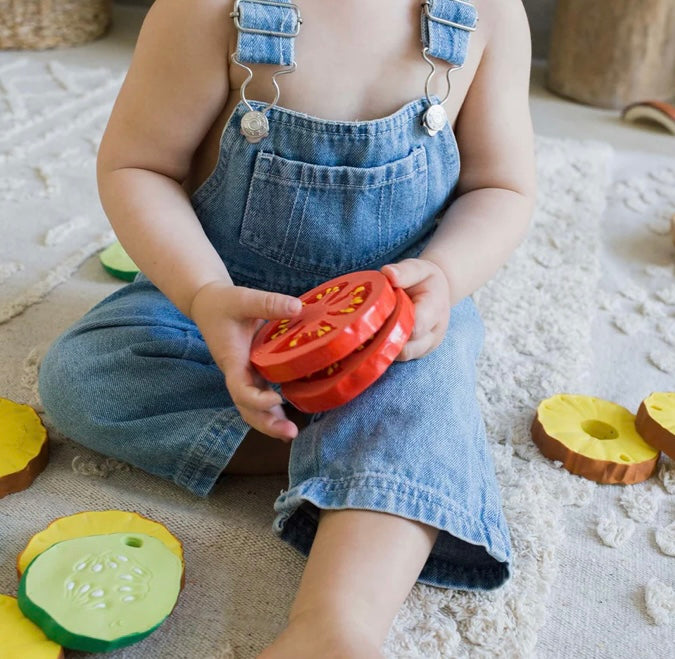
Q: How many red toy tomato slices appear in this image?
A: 2